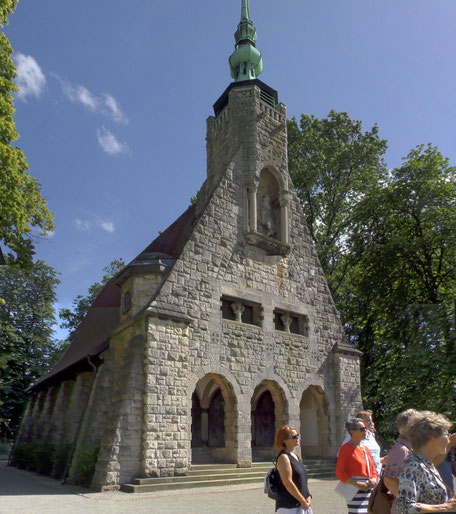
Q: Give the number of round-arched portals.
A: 3